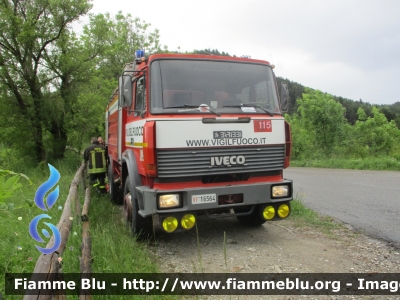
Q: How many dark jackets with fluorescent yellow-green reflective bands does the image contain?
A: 1